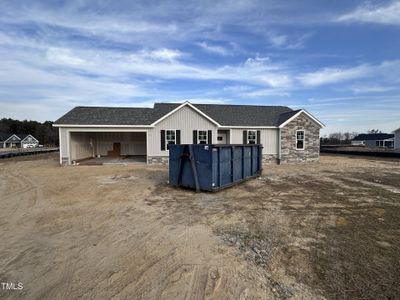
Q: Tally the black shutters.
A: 6